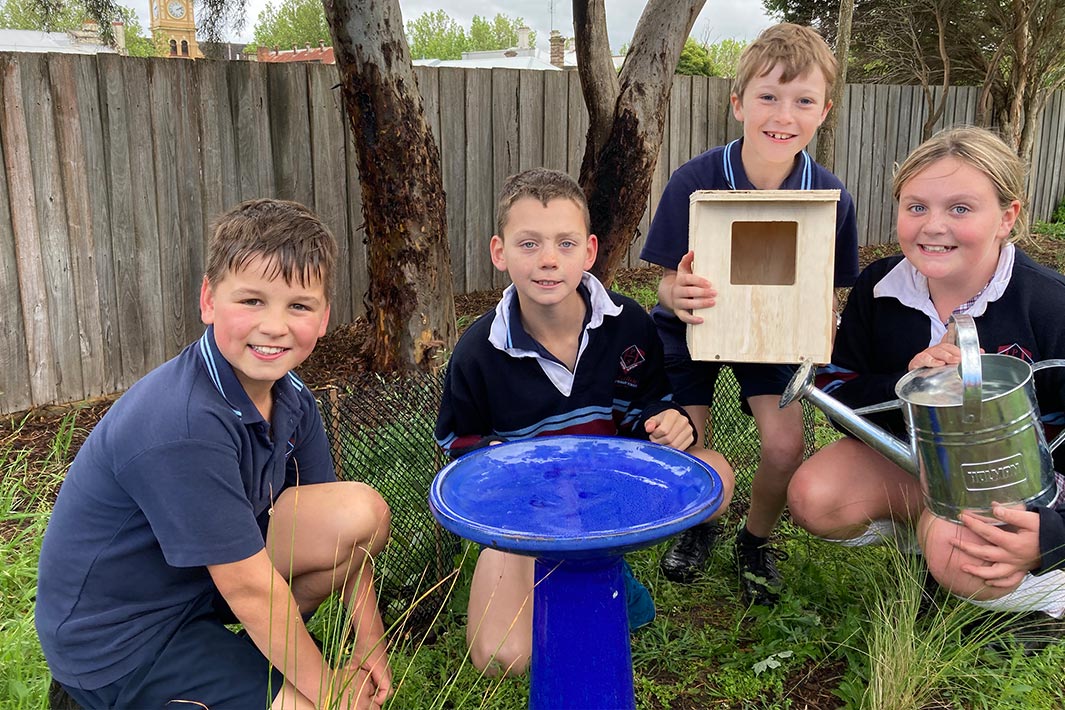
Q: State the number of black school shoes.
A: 2